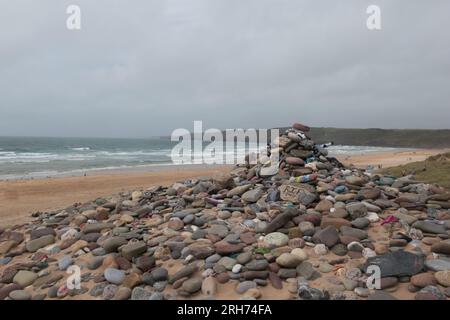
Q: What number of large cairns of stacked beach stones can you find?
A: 1